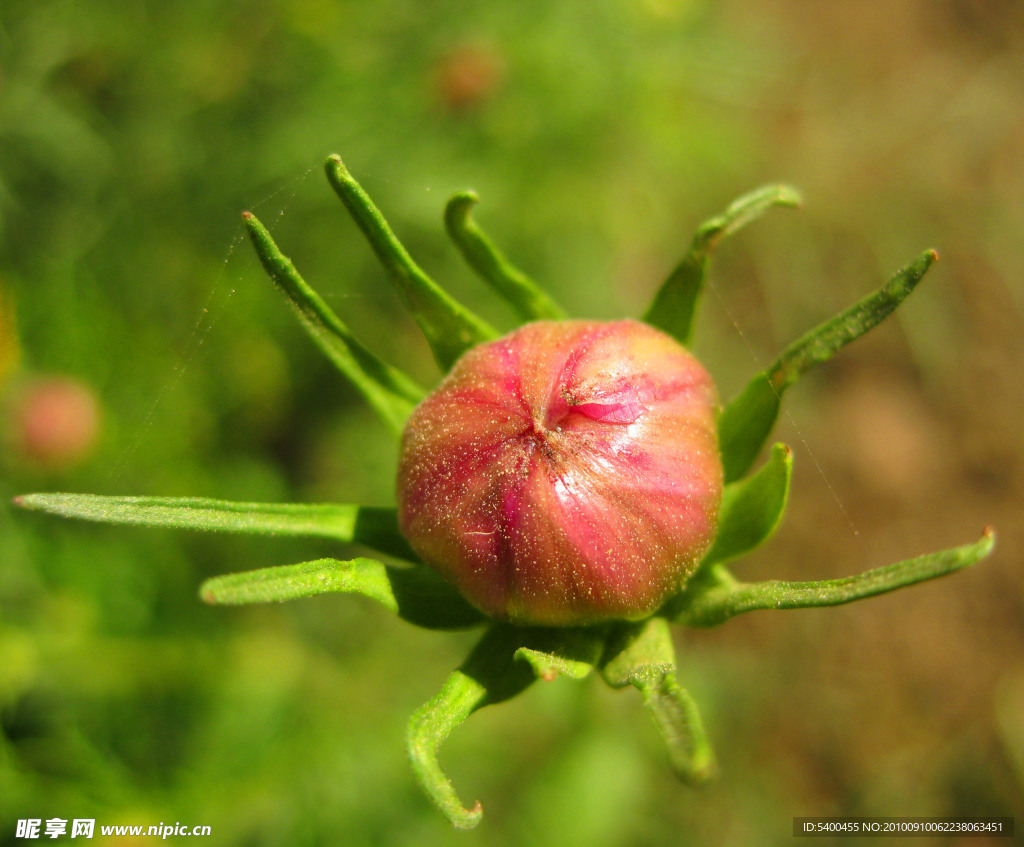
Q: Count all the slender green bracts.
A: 12